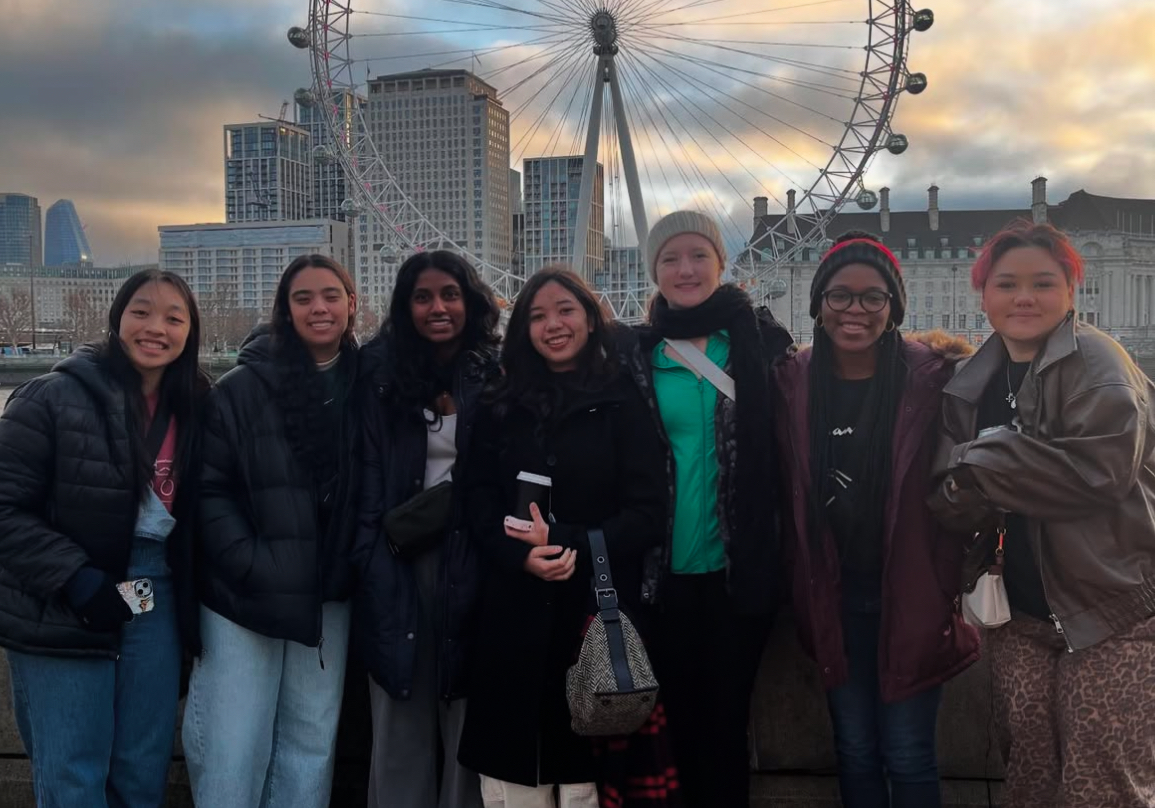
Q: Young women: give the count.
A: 7